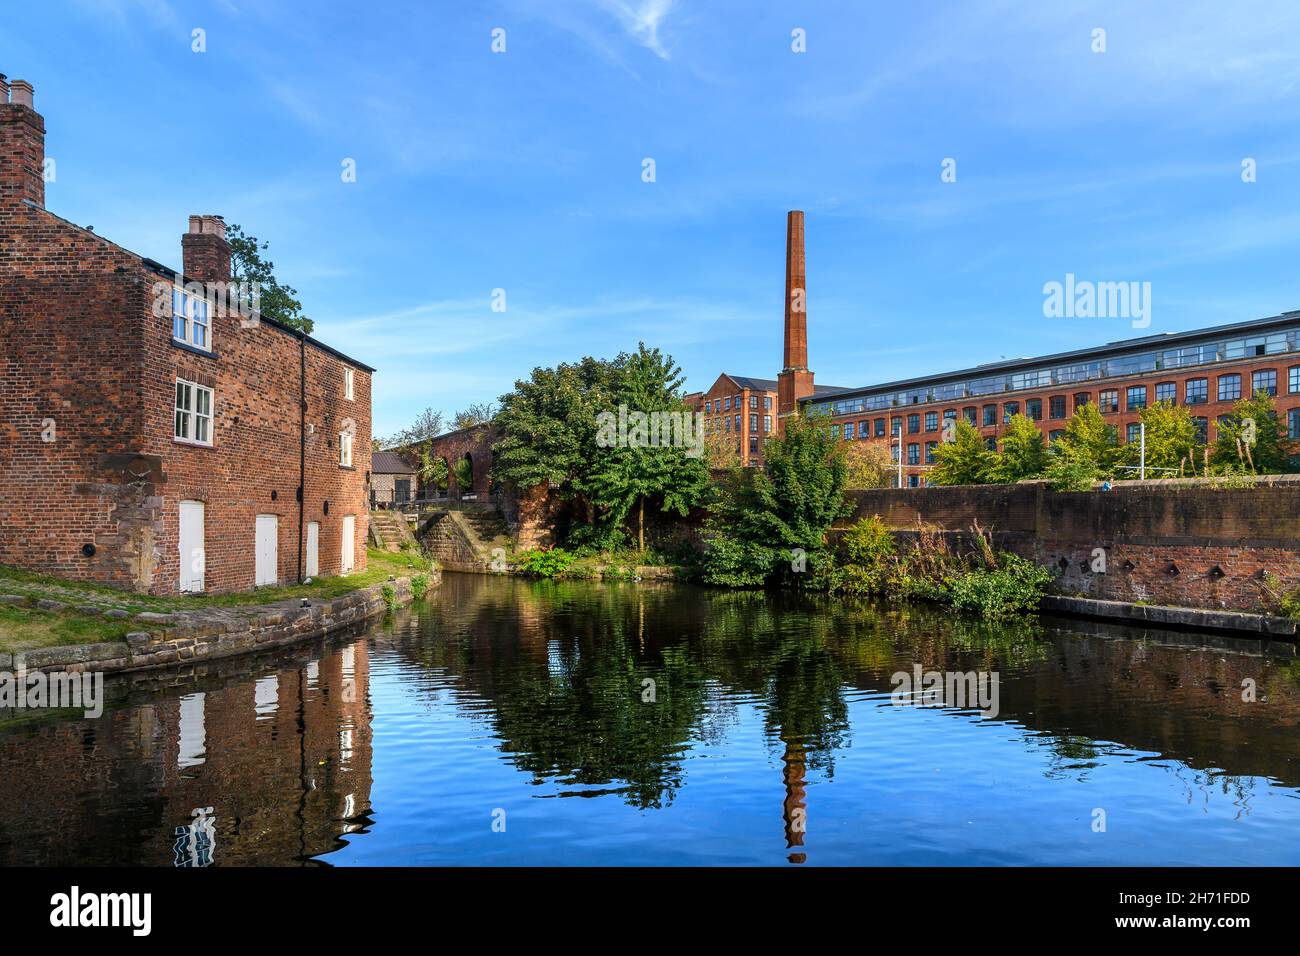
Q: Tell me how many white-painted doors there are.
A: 4